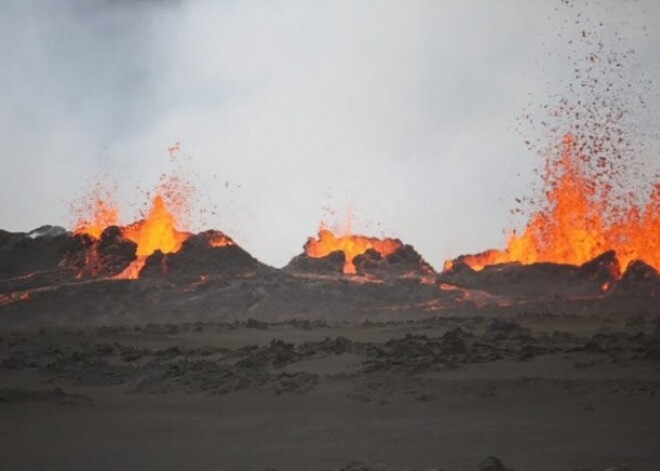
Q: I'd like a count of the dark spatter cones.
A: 3